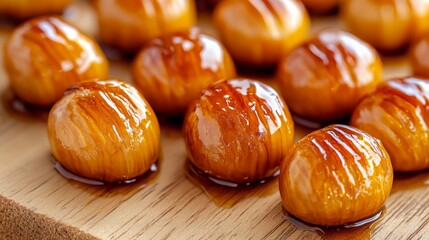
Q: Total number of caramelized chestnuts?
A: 13